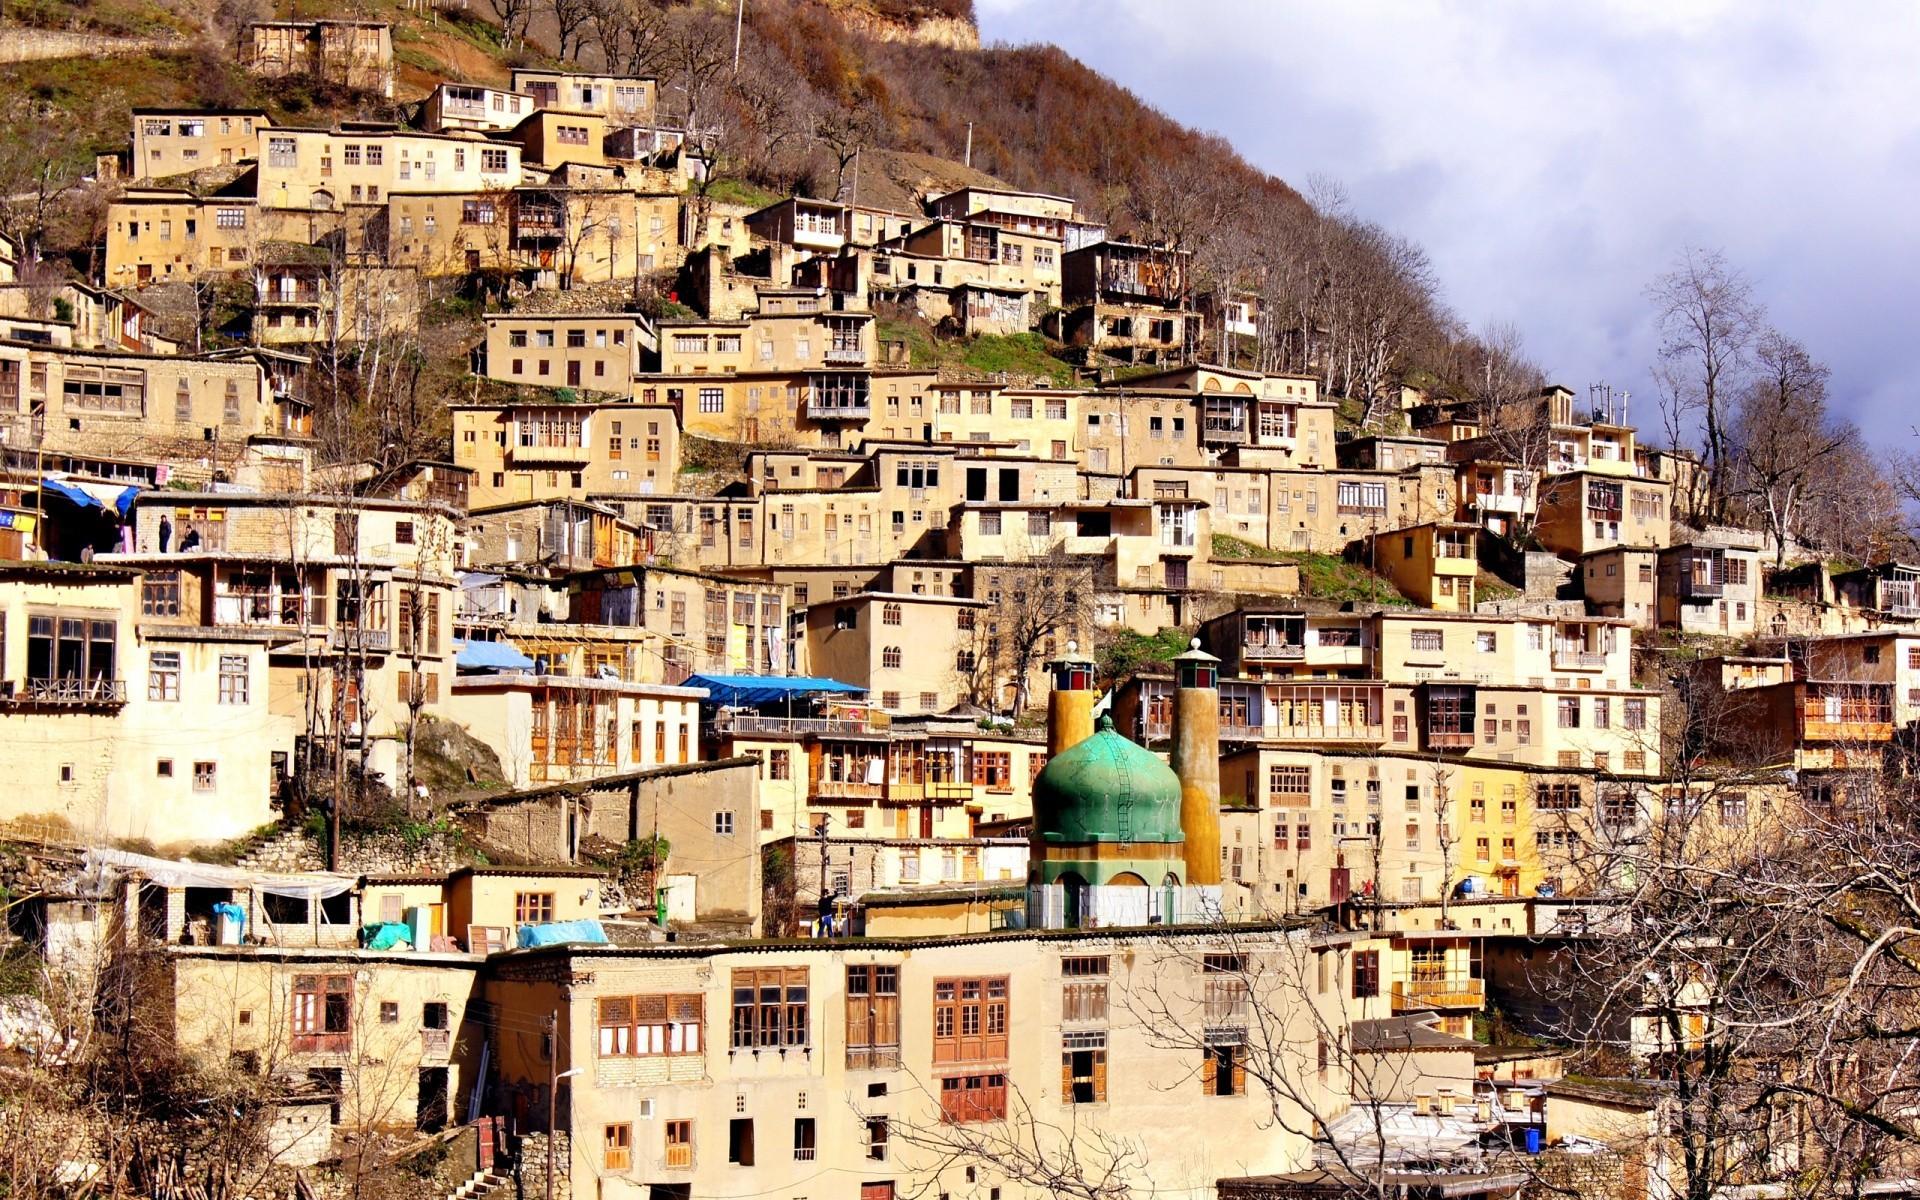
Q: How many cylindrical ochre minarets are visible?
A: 2